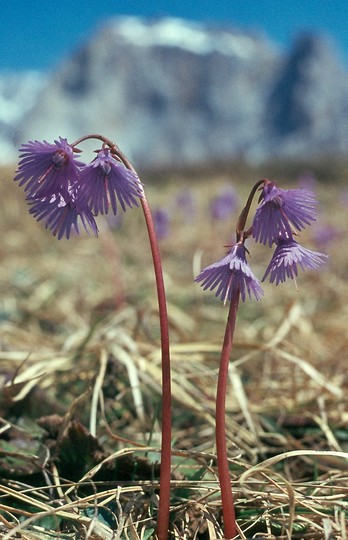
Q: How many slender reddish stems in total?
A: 2